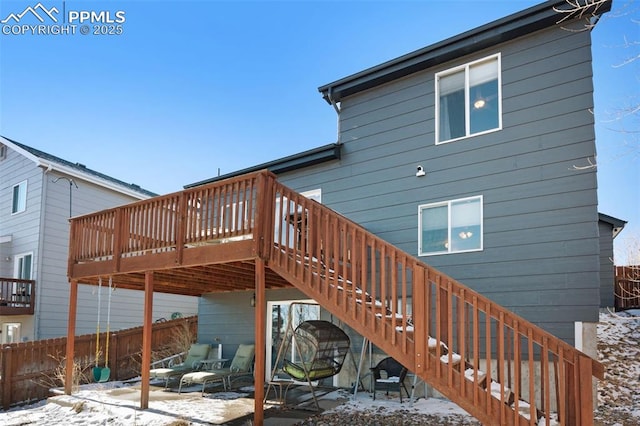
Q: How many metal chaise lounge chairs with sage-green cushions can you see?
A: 2